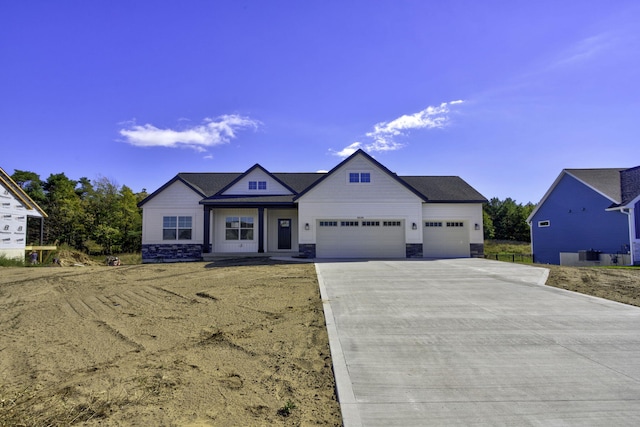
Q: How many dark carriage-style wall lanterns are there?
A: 3